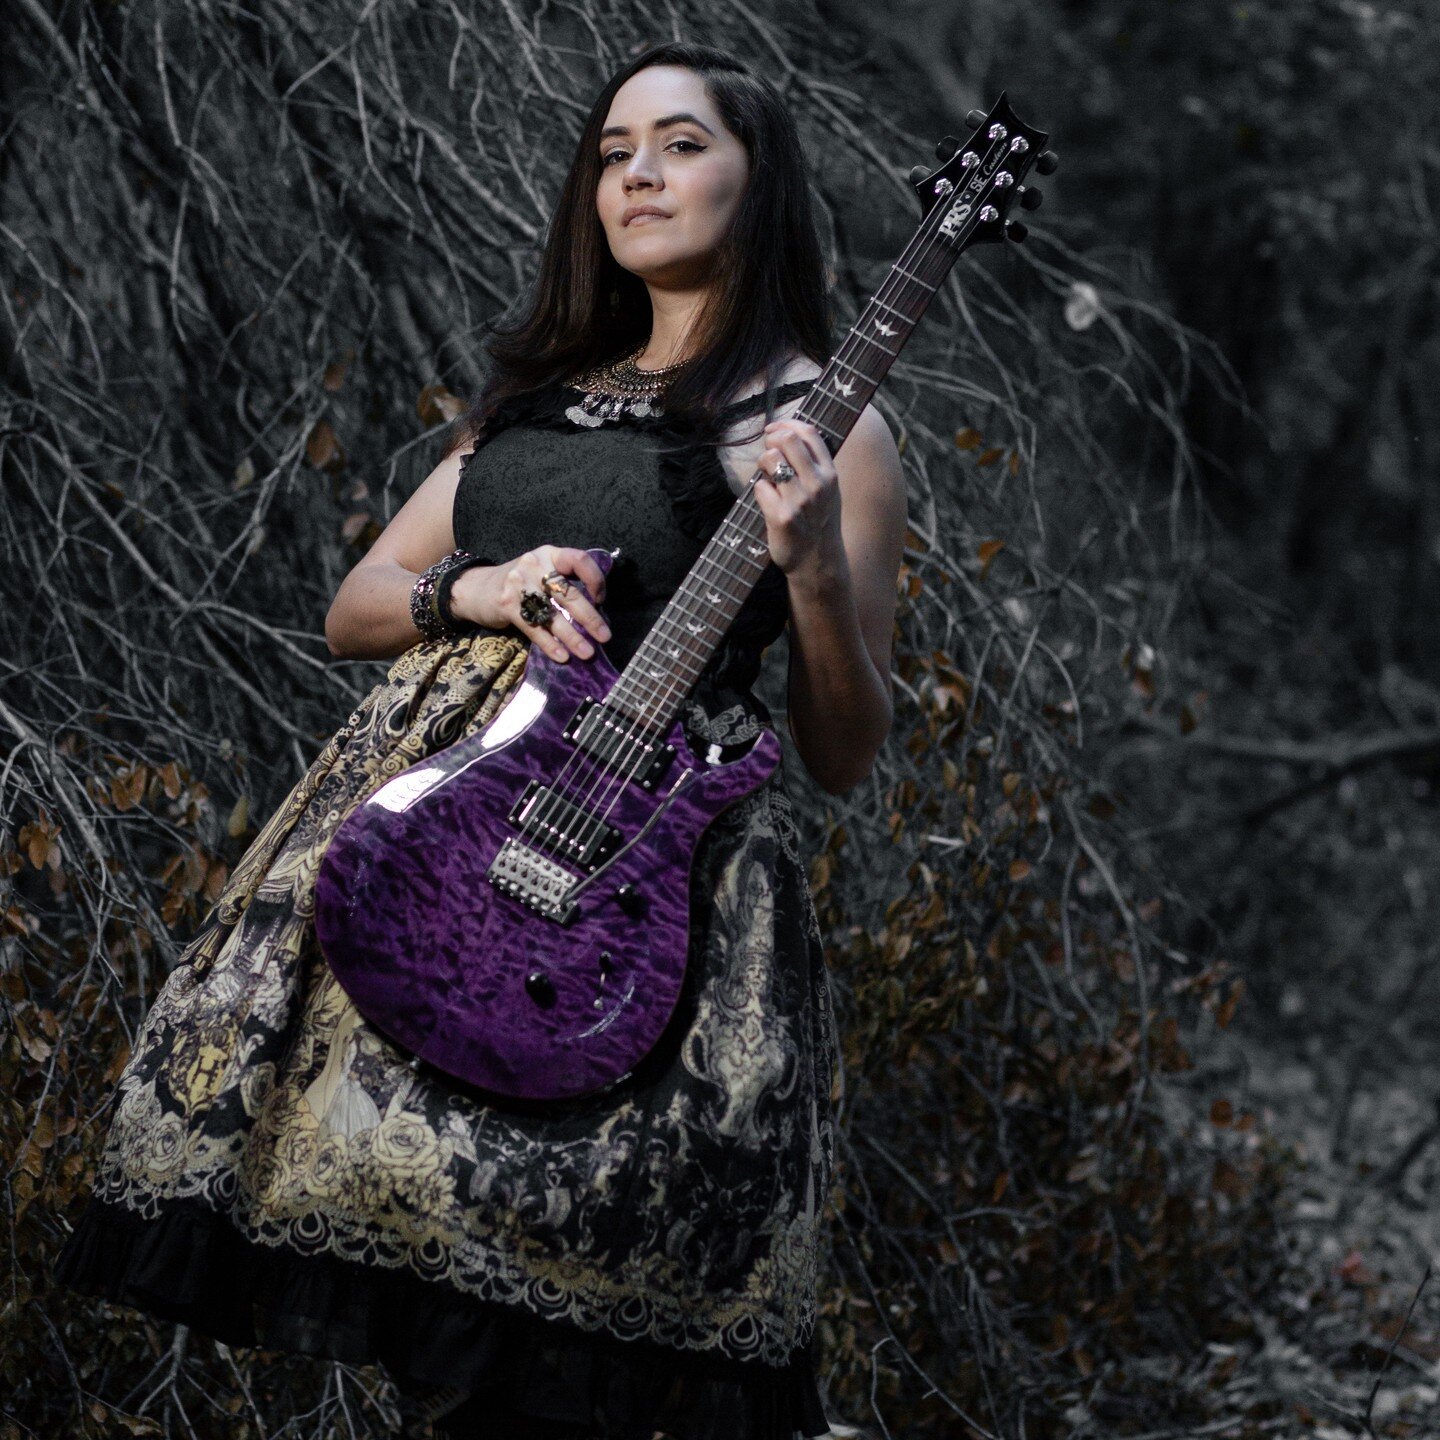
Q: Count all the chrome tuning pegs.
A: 6